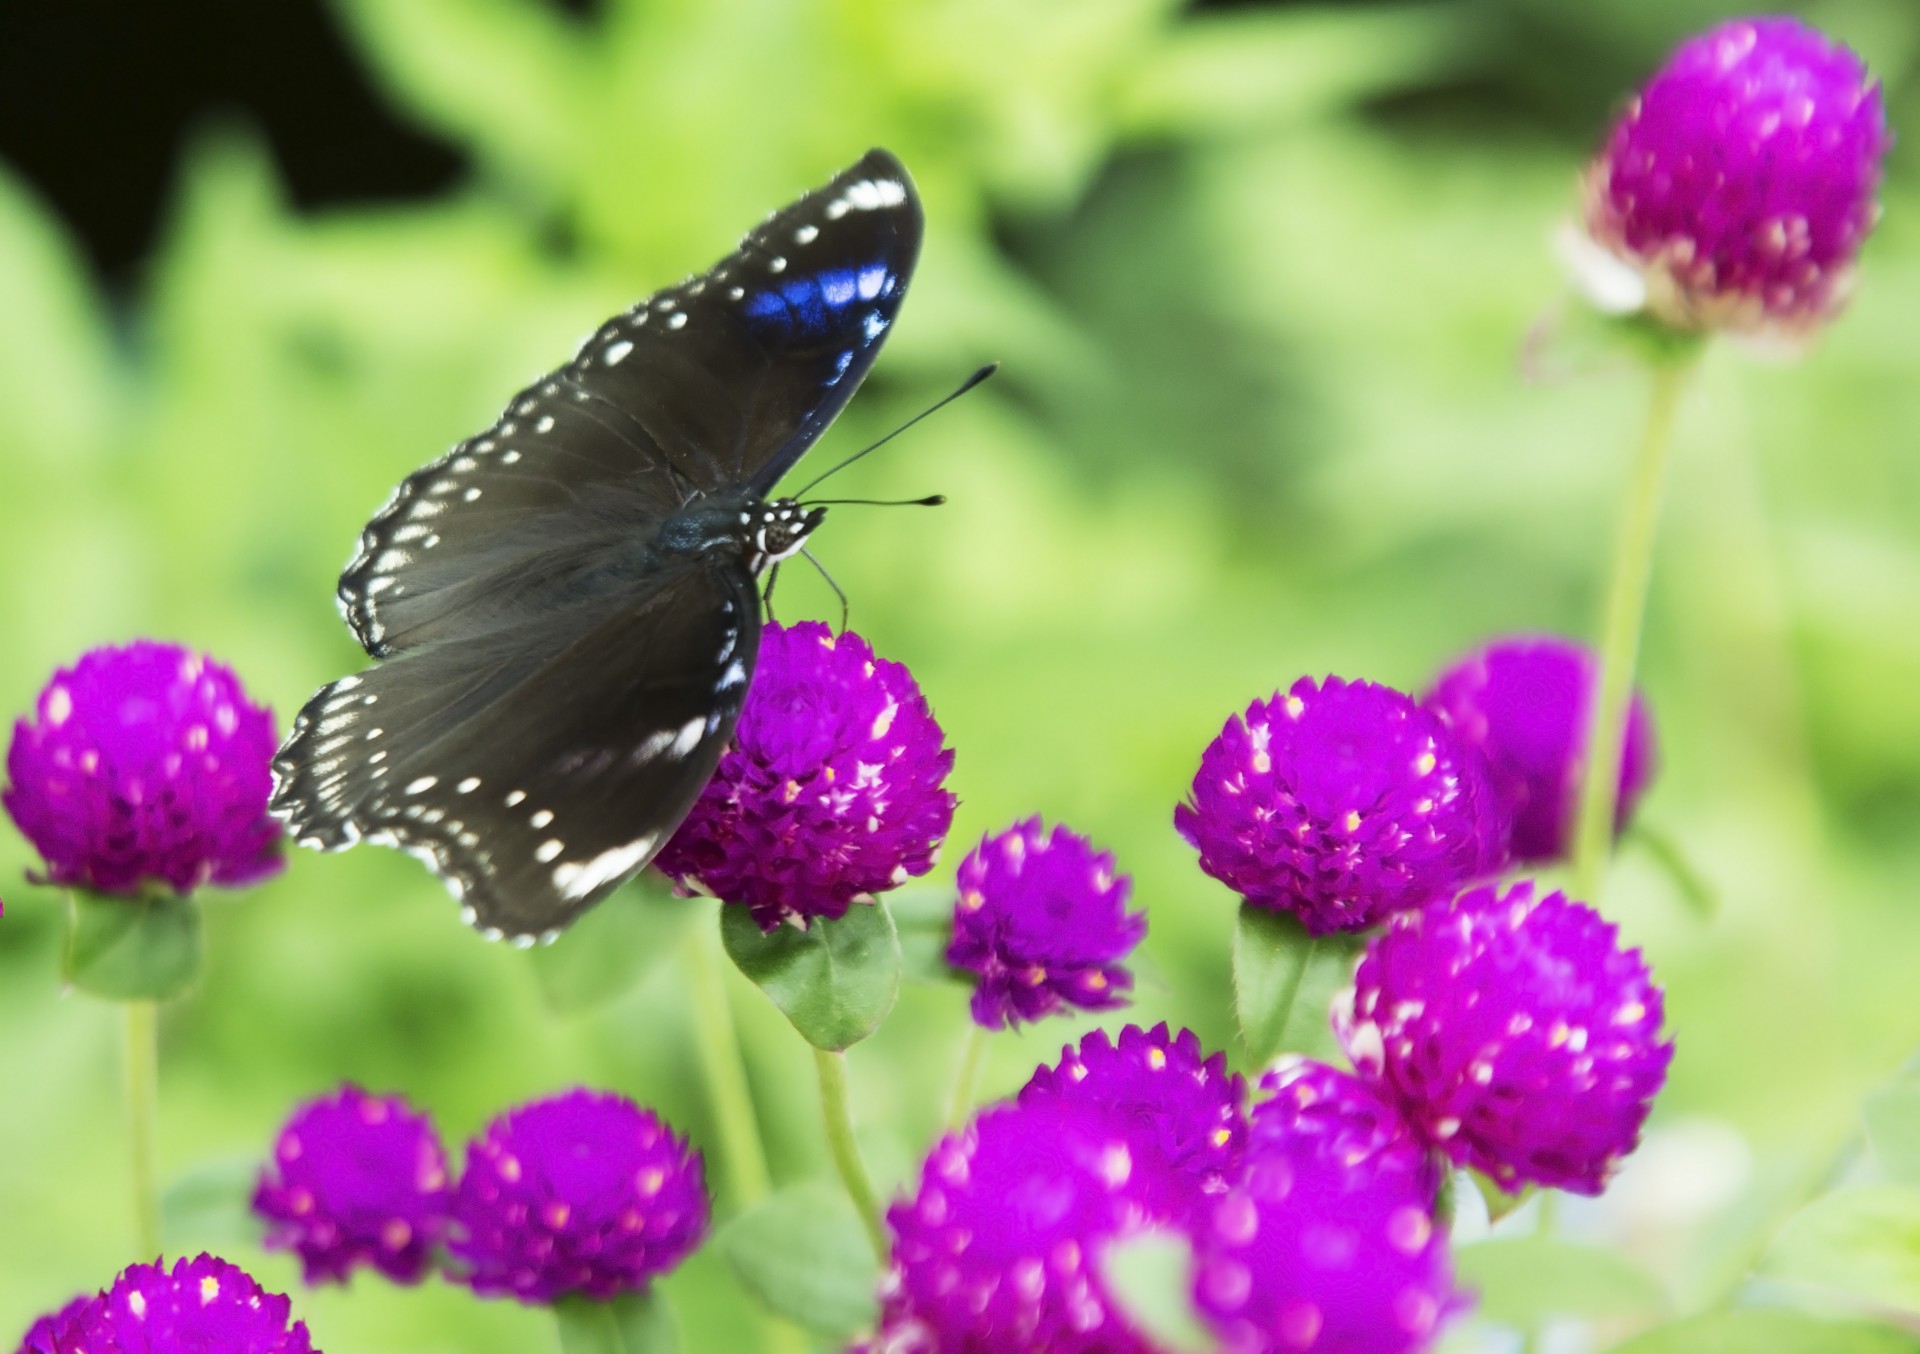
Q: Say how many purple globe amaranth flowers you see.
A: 14